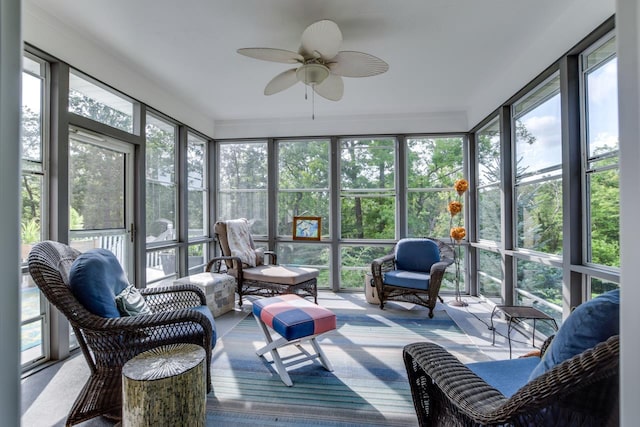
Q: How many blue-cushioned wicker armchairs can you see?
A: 3